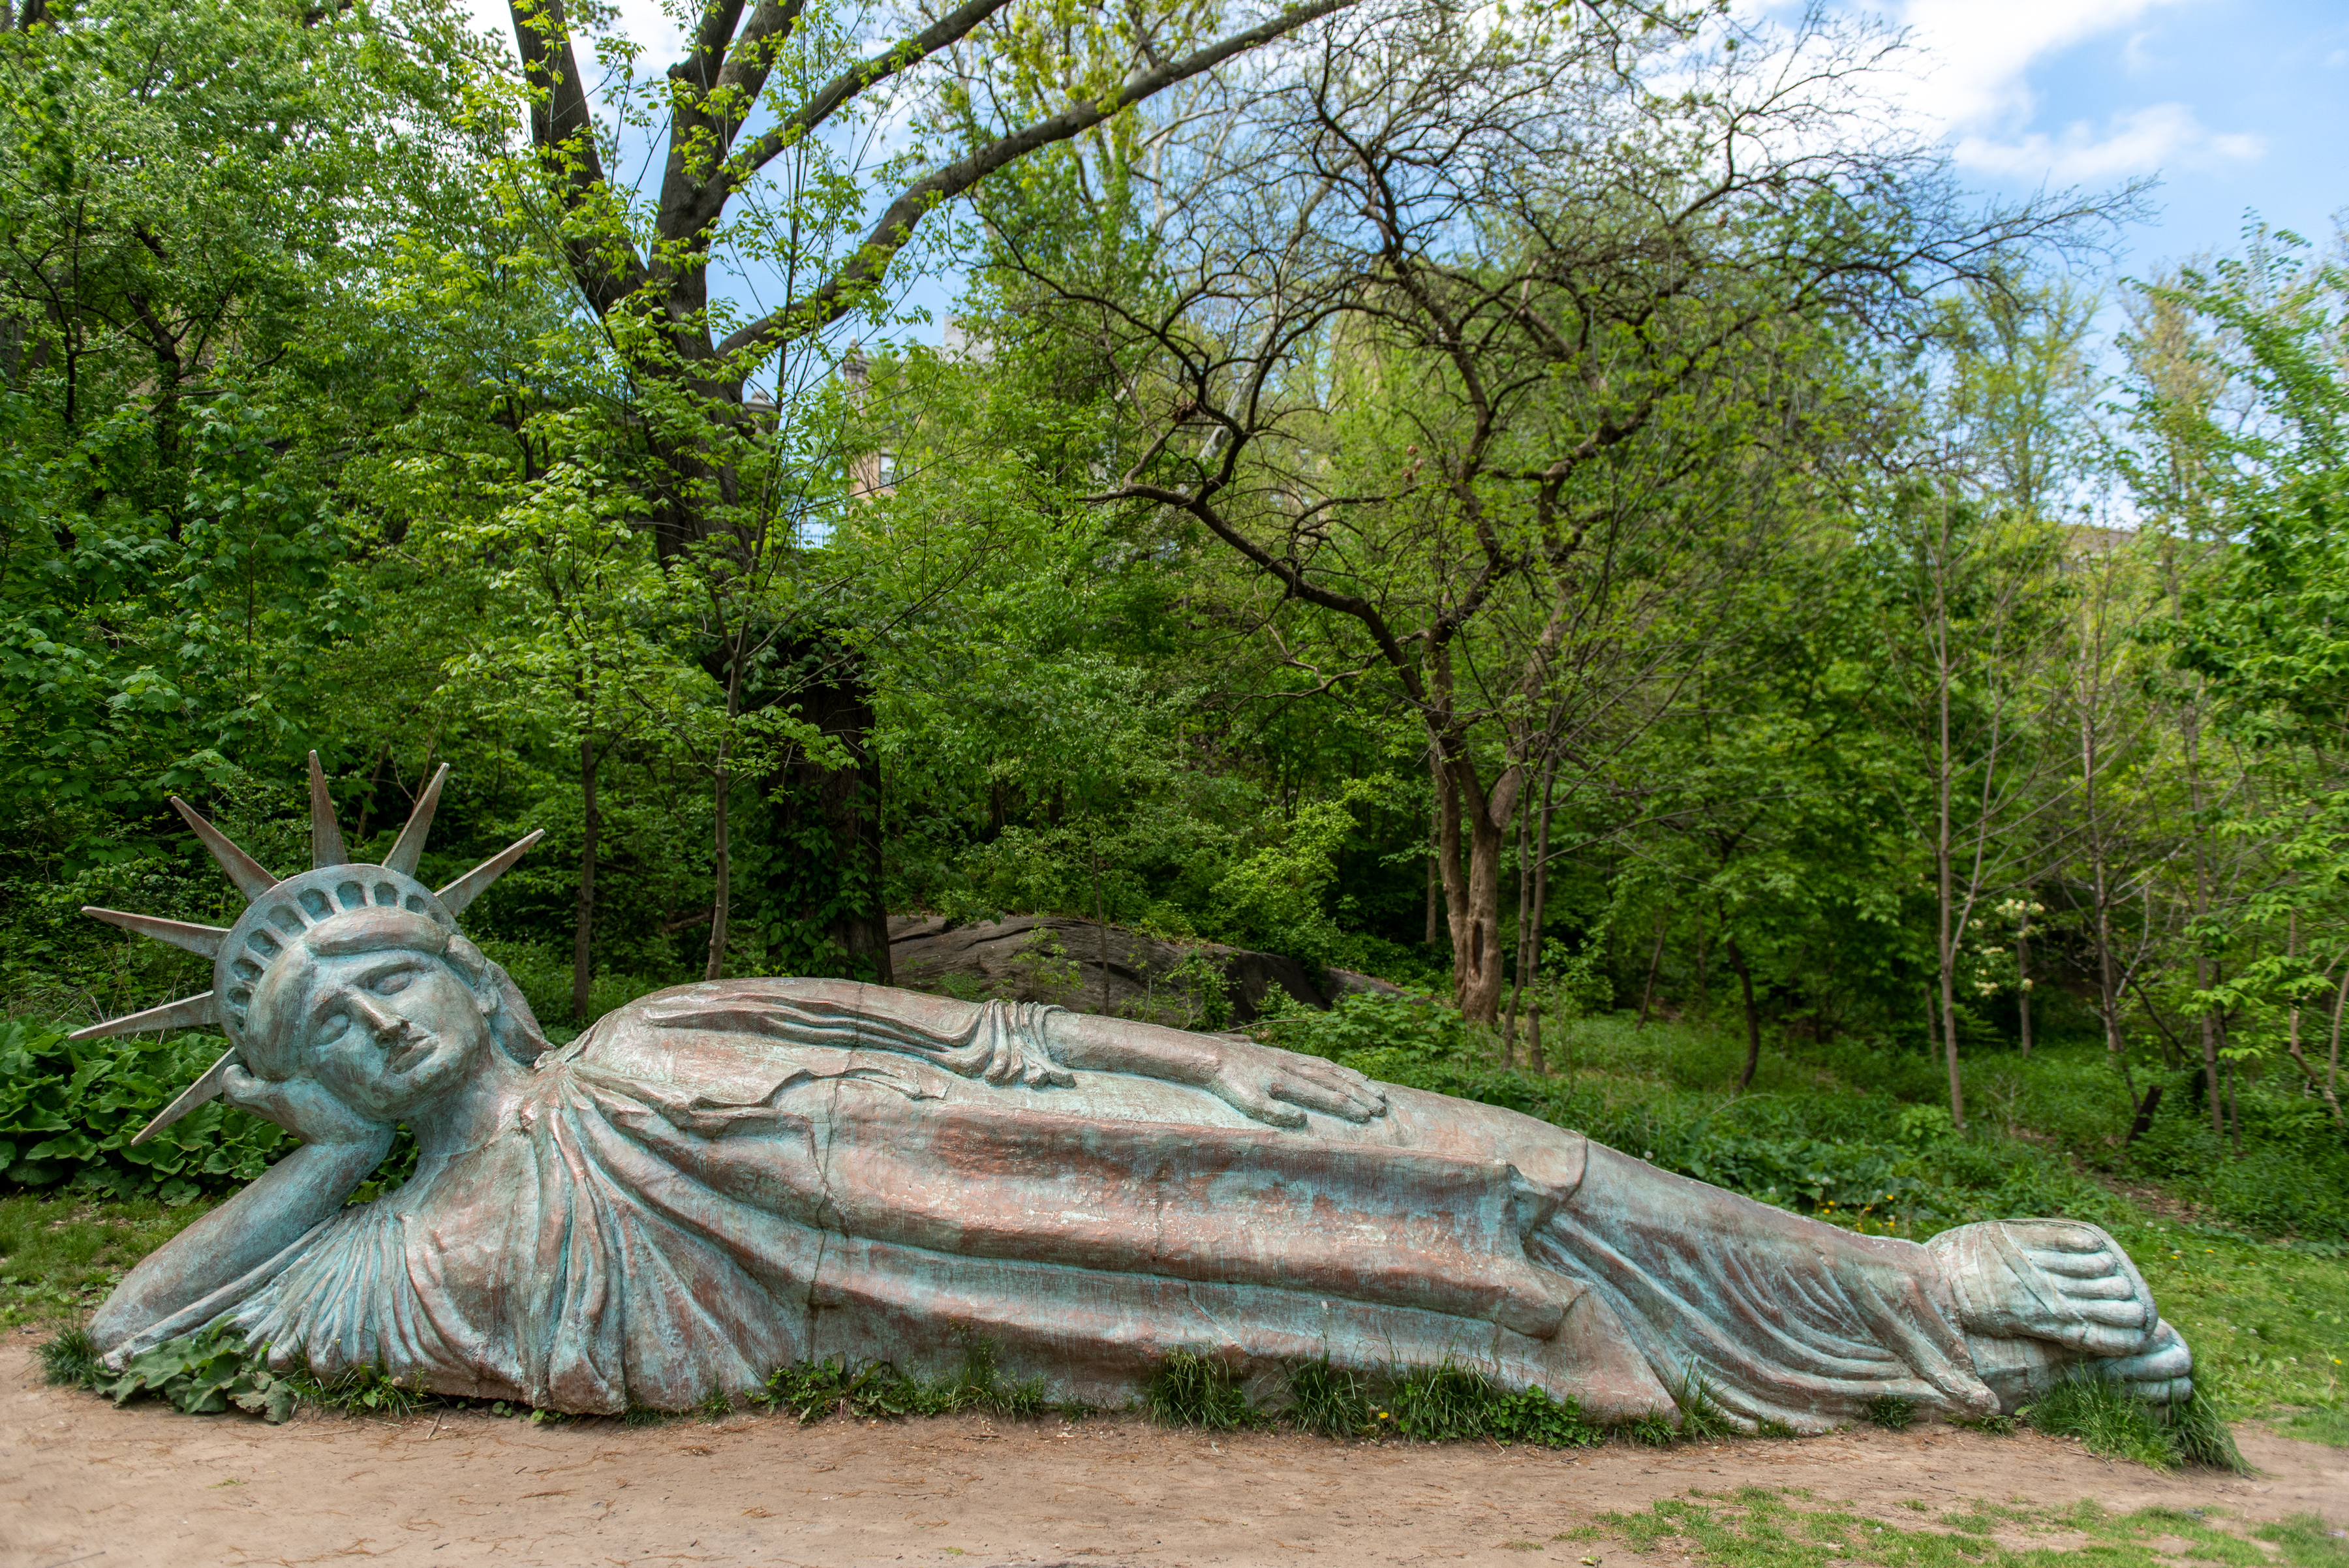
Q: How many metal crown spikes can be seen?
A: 7